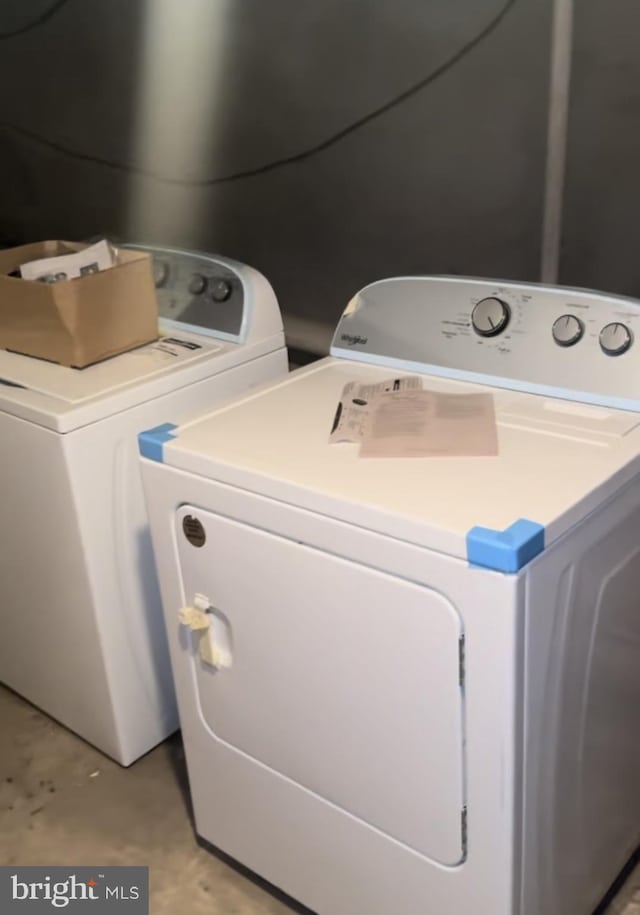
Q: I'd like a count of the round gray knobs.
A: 6